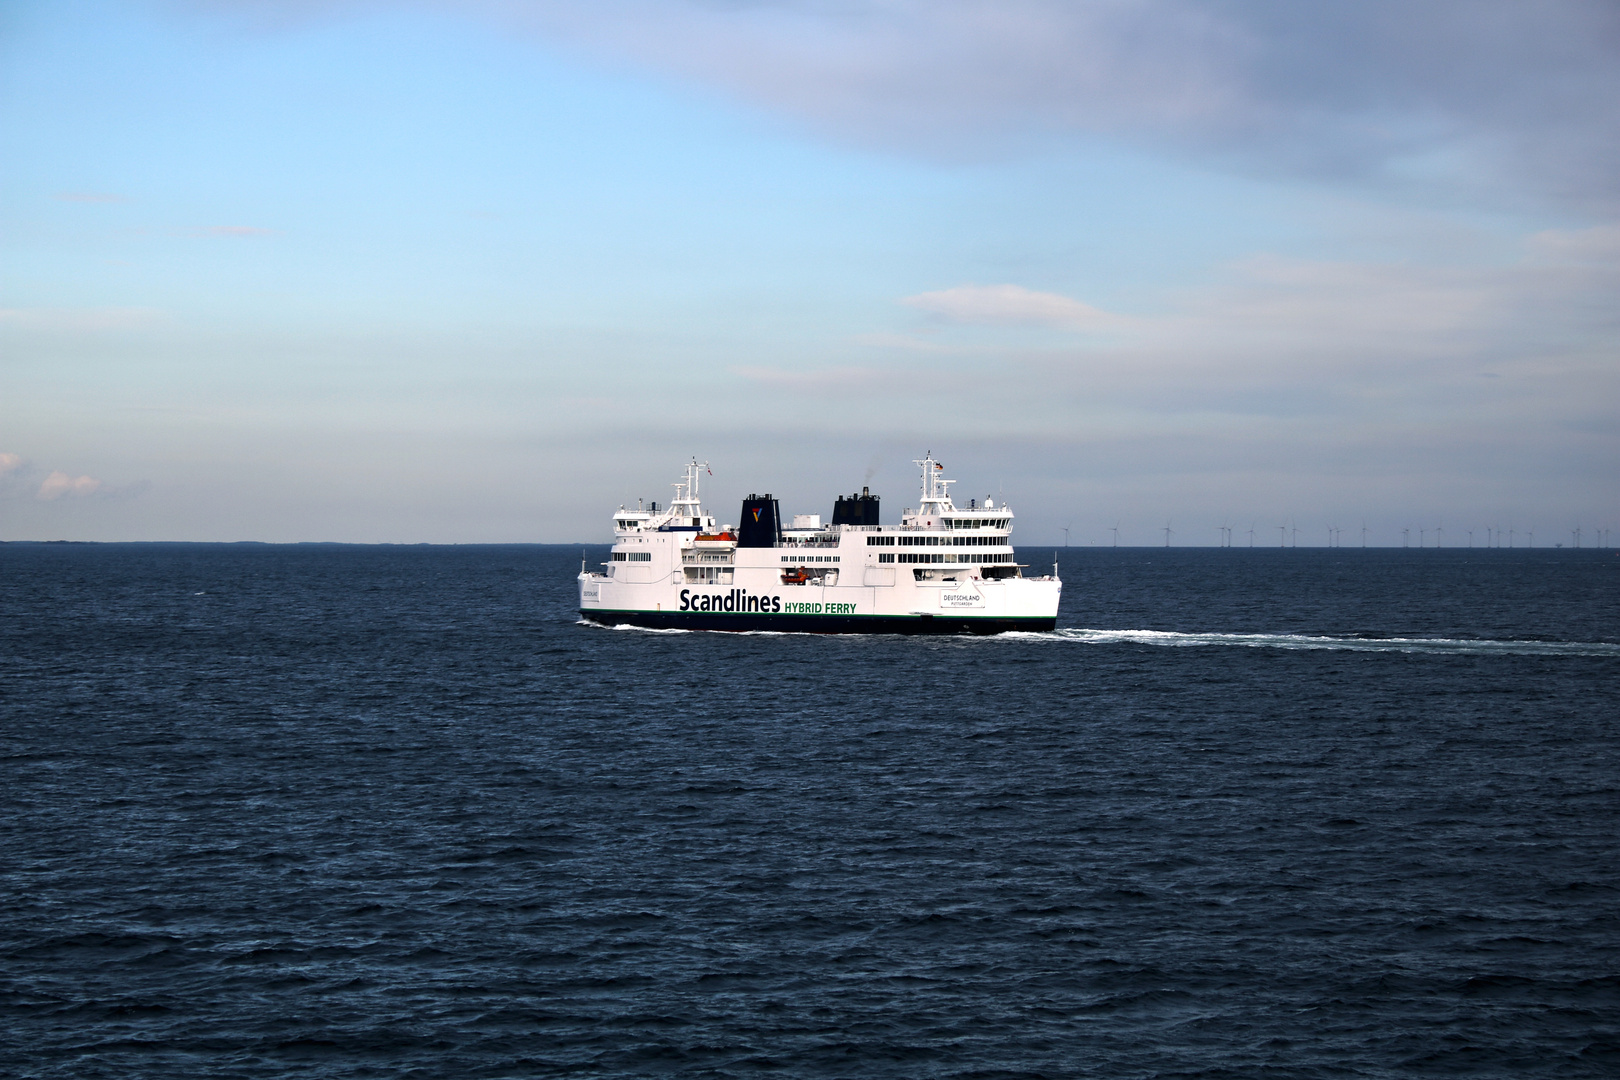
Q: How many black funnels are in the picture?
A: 2